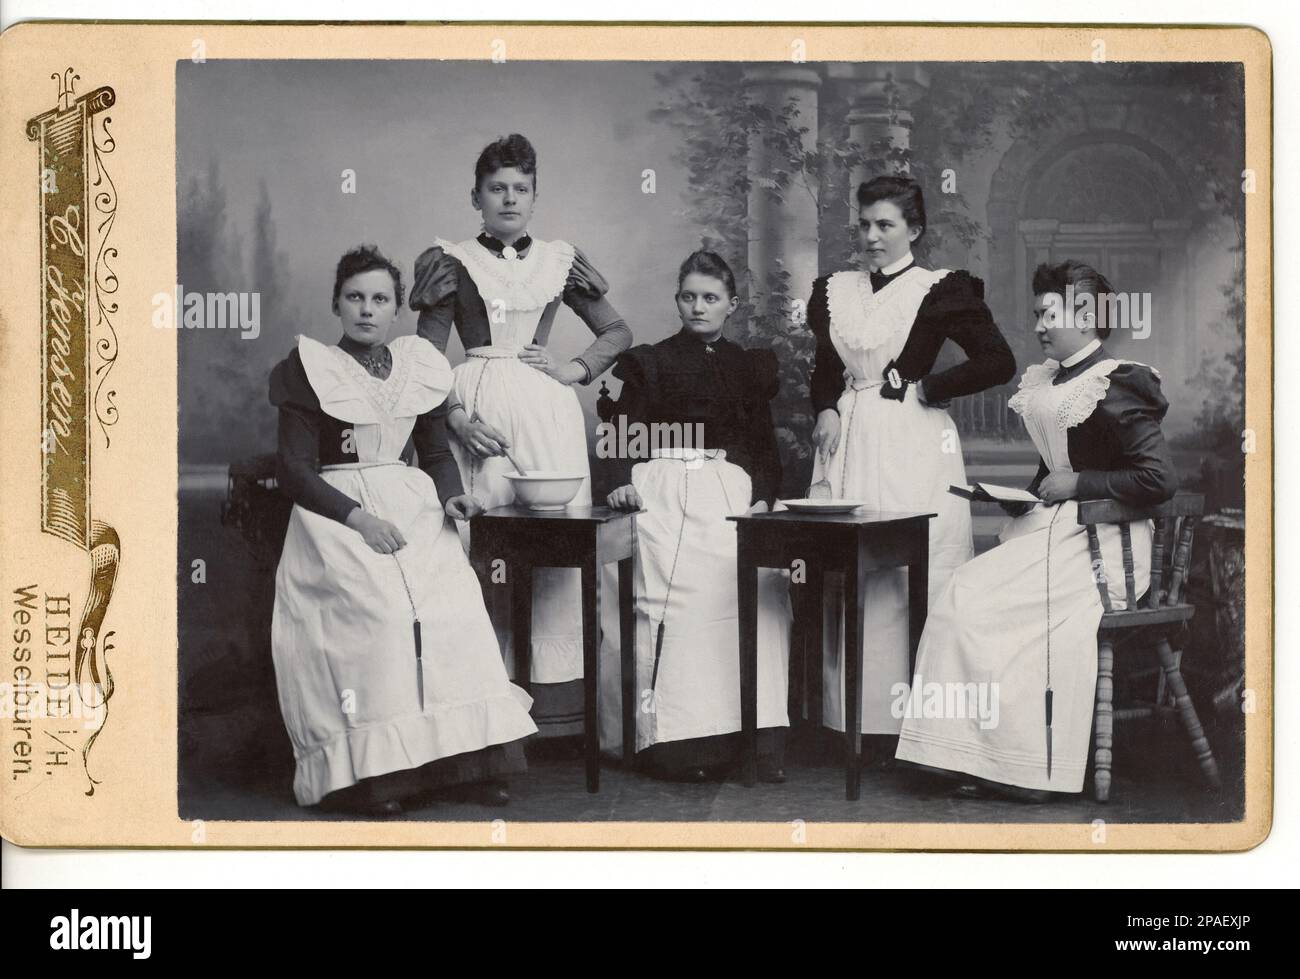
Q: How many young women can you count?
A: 5